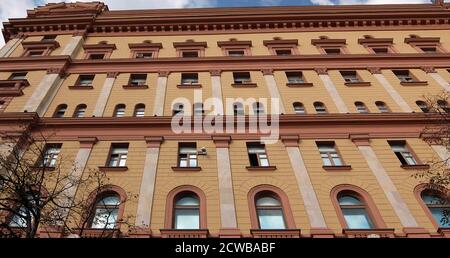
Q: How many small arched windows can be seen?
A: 14